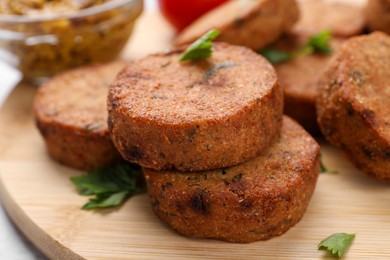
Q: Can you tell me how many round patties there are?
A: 8